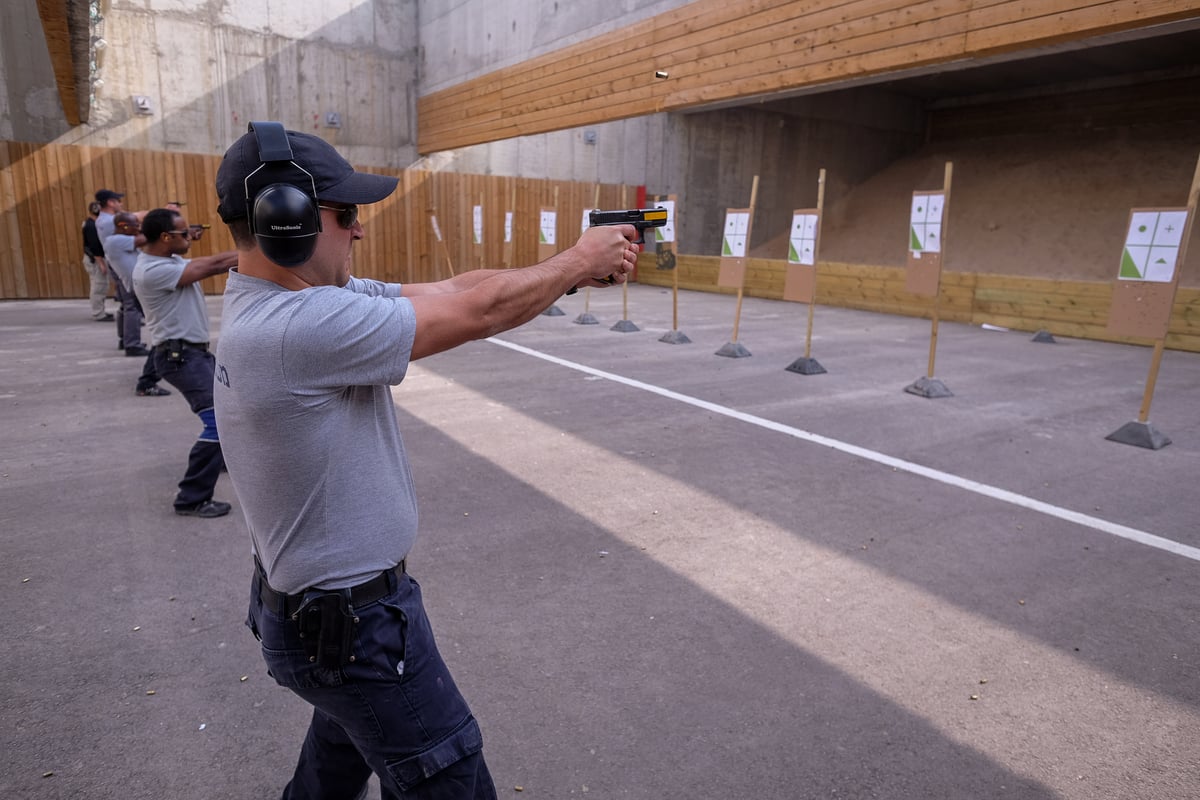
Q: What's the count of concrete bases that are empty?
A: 1